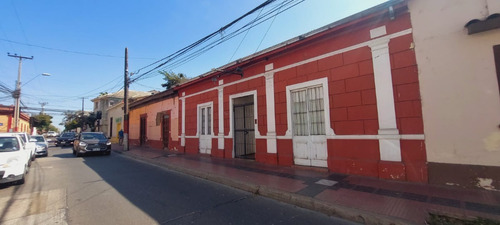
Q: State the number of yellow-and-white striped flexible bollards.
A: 0